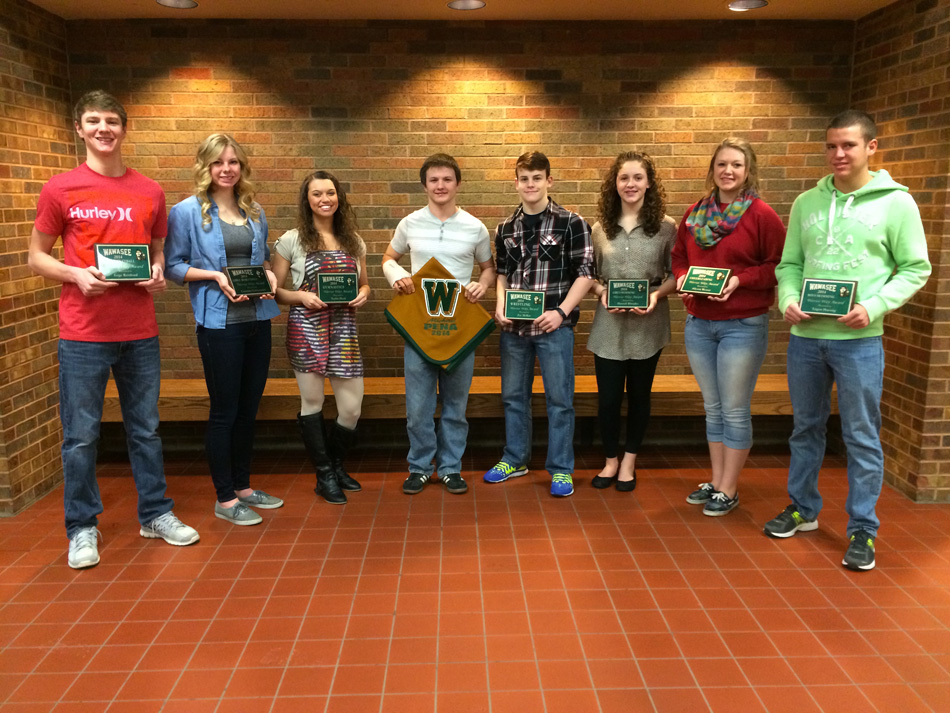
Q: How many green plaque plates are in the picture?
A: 7